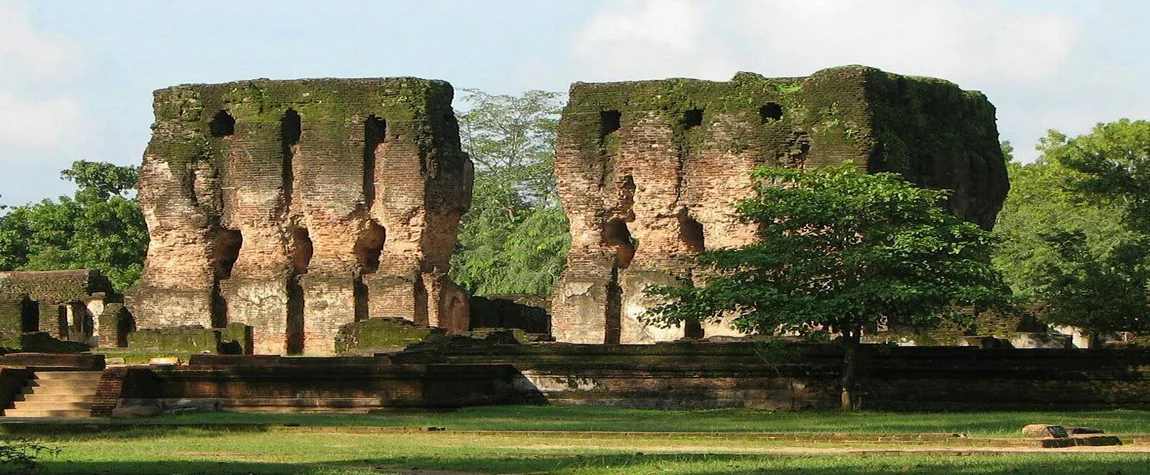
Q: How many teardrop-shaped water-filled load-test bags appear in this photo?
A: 0